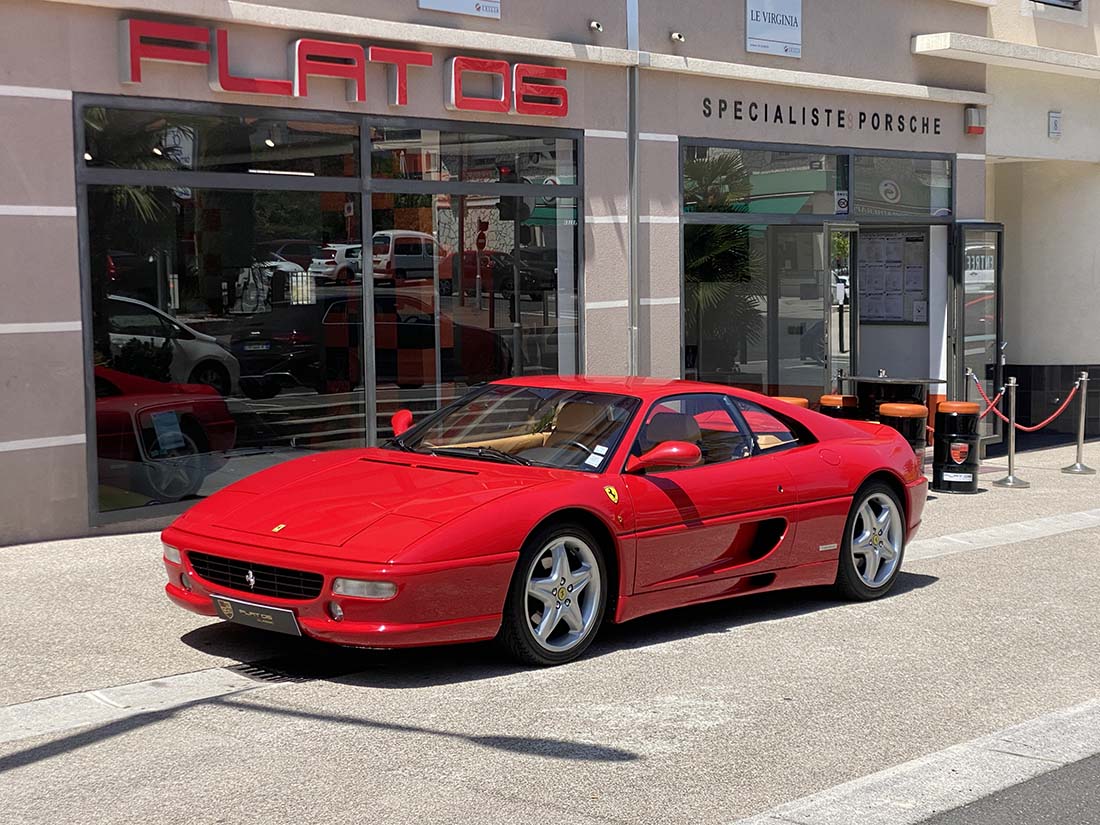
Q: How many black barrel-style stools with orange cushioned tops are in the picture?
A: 4